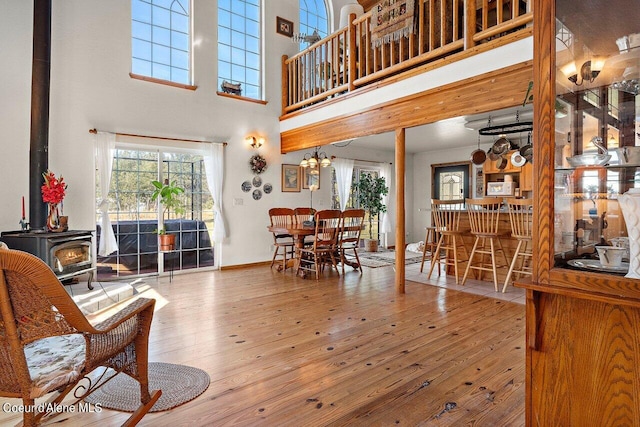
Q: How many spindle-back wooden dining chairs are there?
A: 4